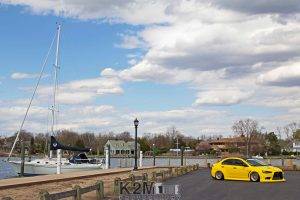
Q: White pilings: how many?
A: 3